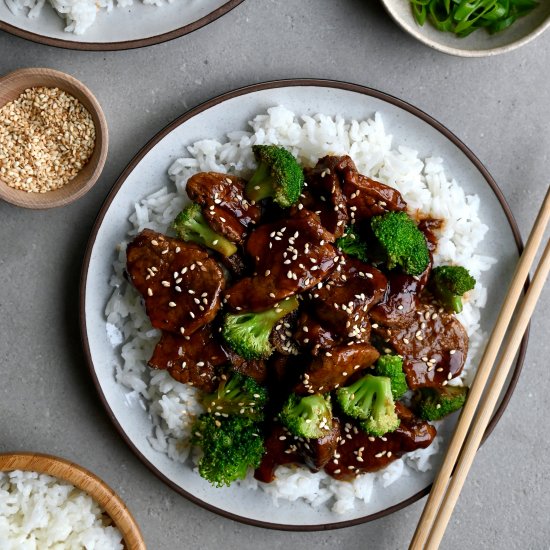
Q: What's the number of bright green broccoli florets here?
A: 12